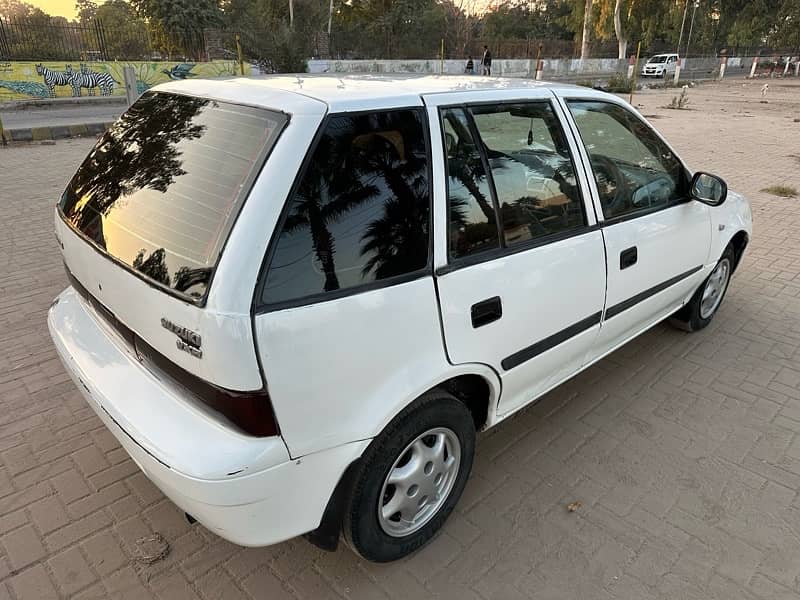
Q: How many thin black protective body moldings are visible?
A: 2